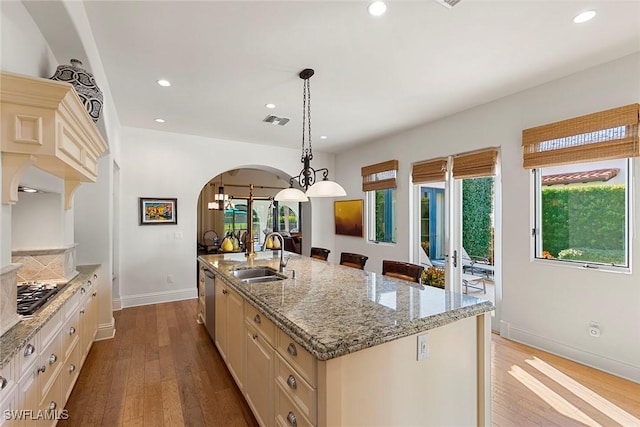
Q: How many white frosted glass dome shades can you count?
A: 2